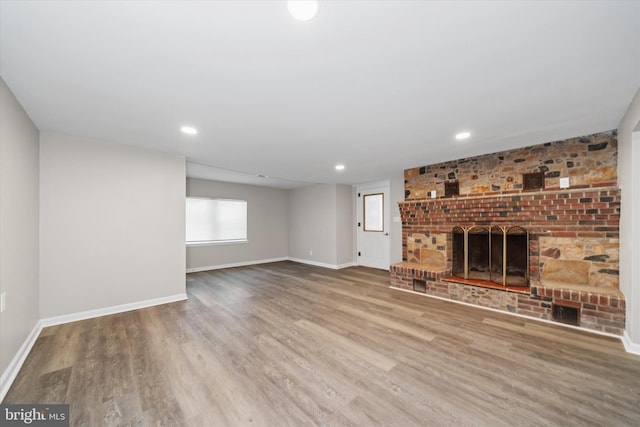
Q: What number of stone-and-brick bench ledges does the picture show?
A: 2